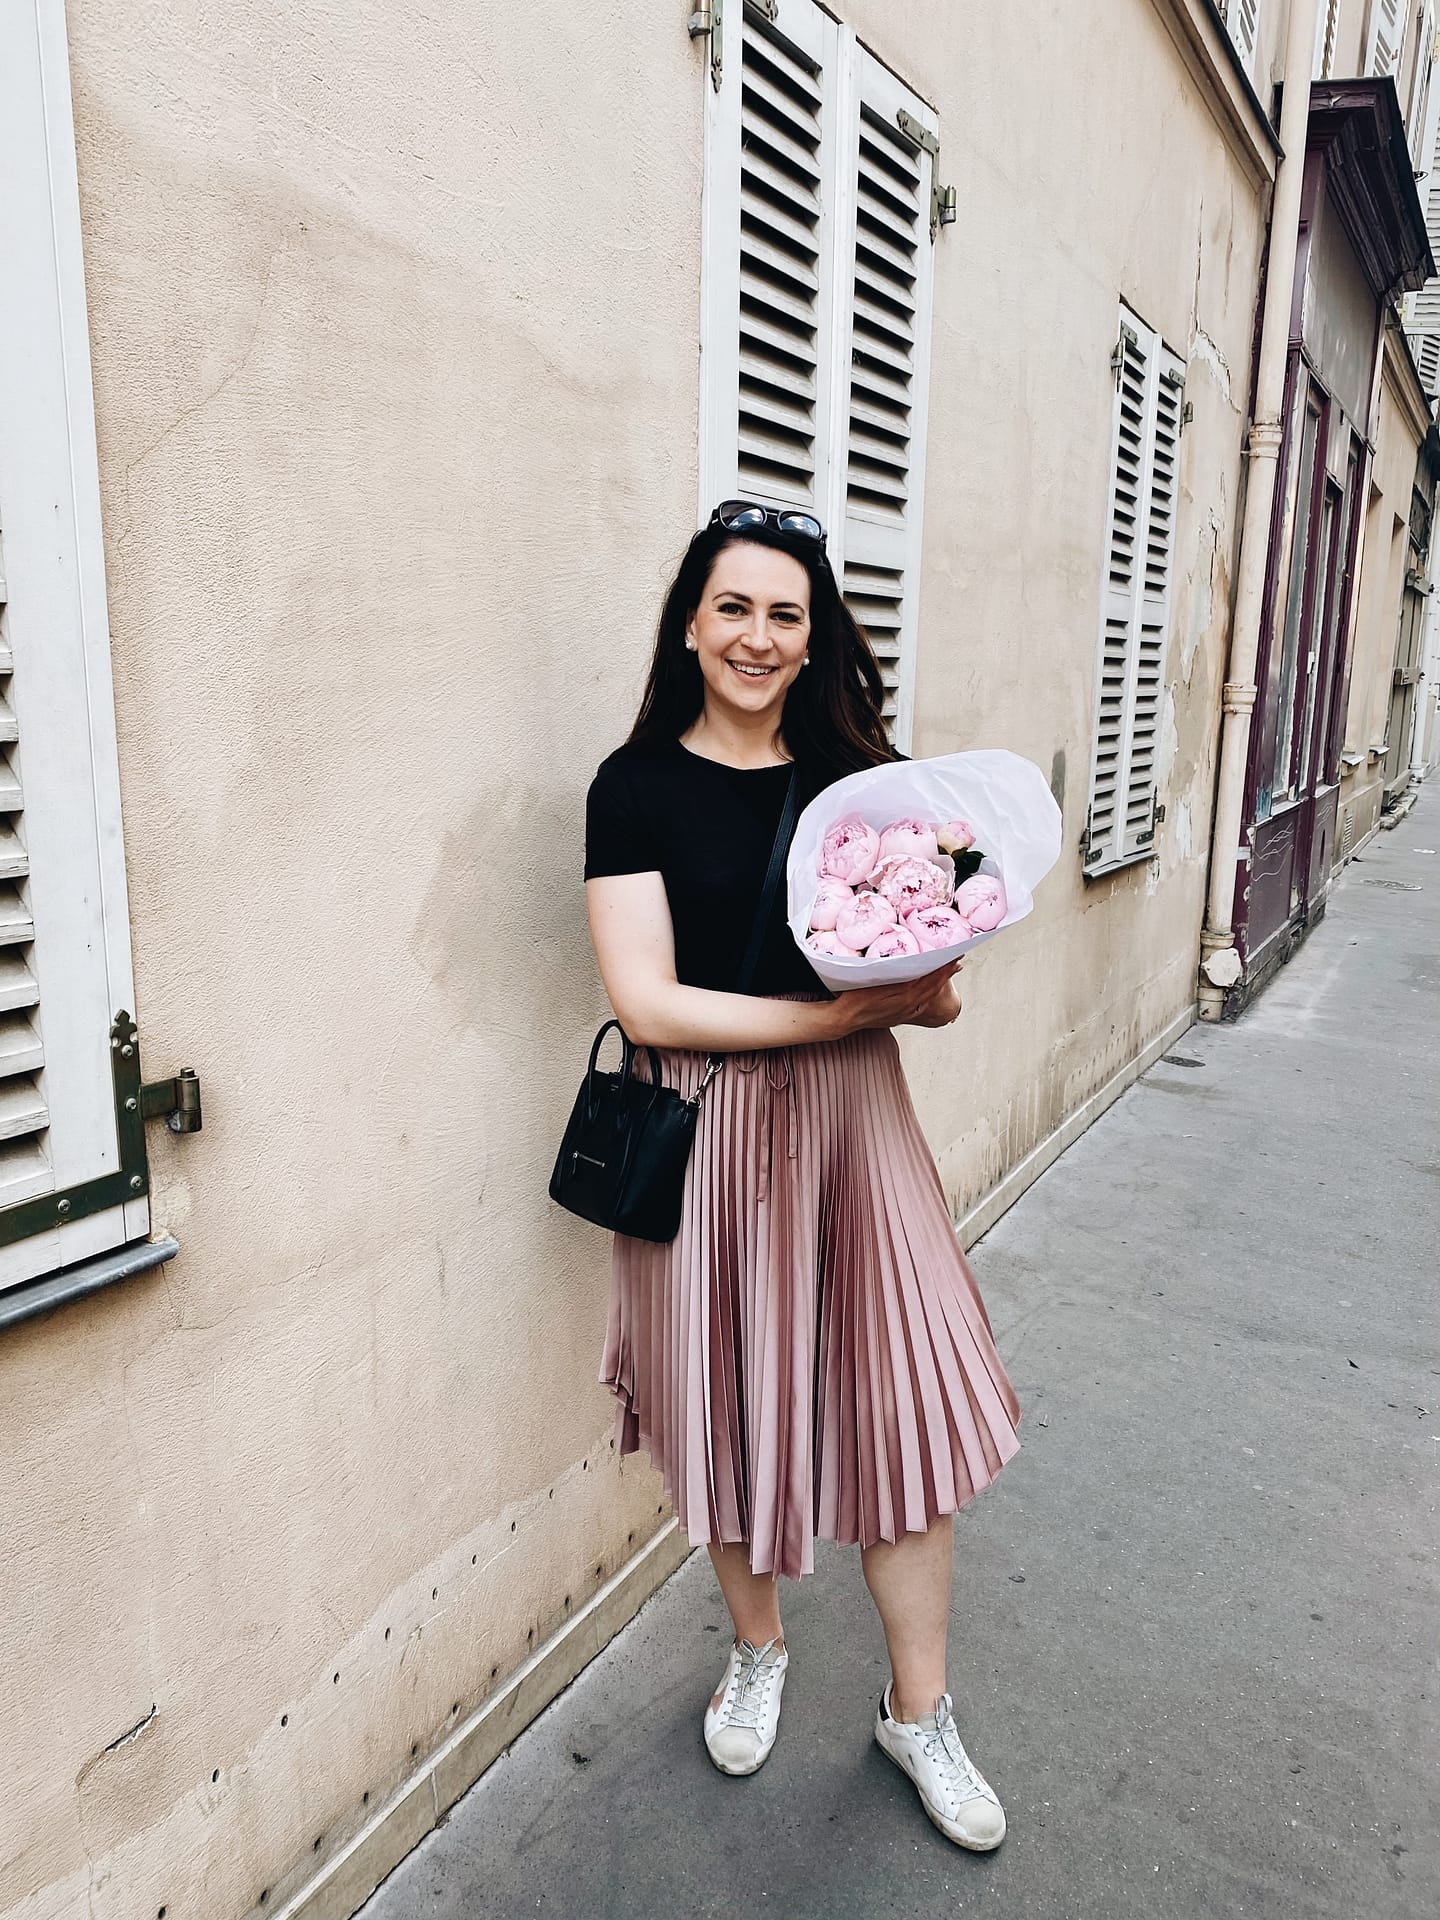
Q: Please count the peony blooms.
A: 10